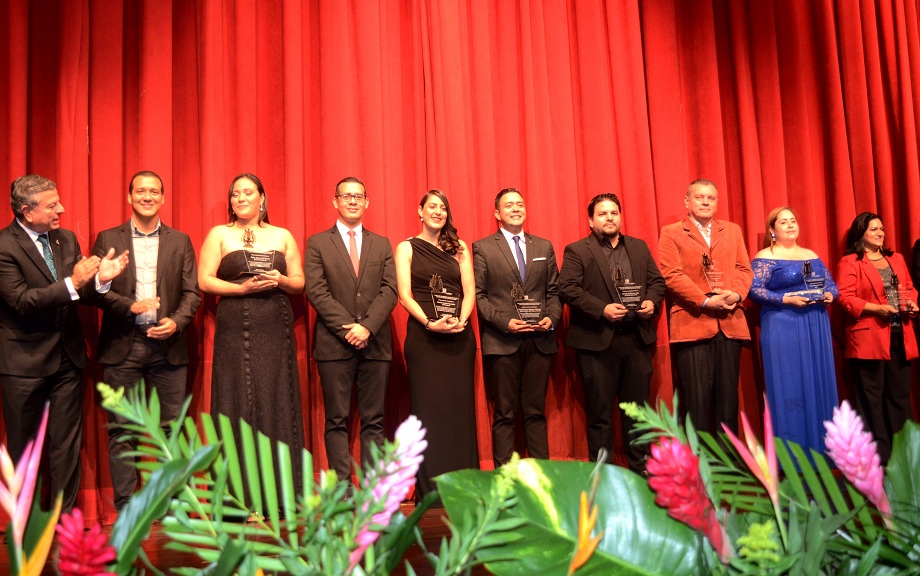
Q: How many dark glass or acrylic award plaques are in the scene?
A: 7